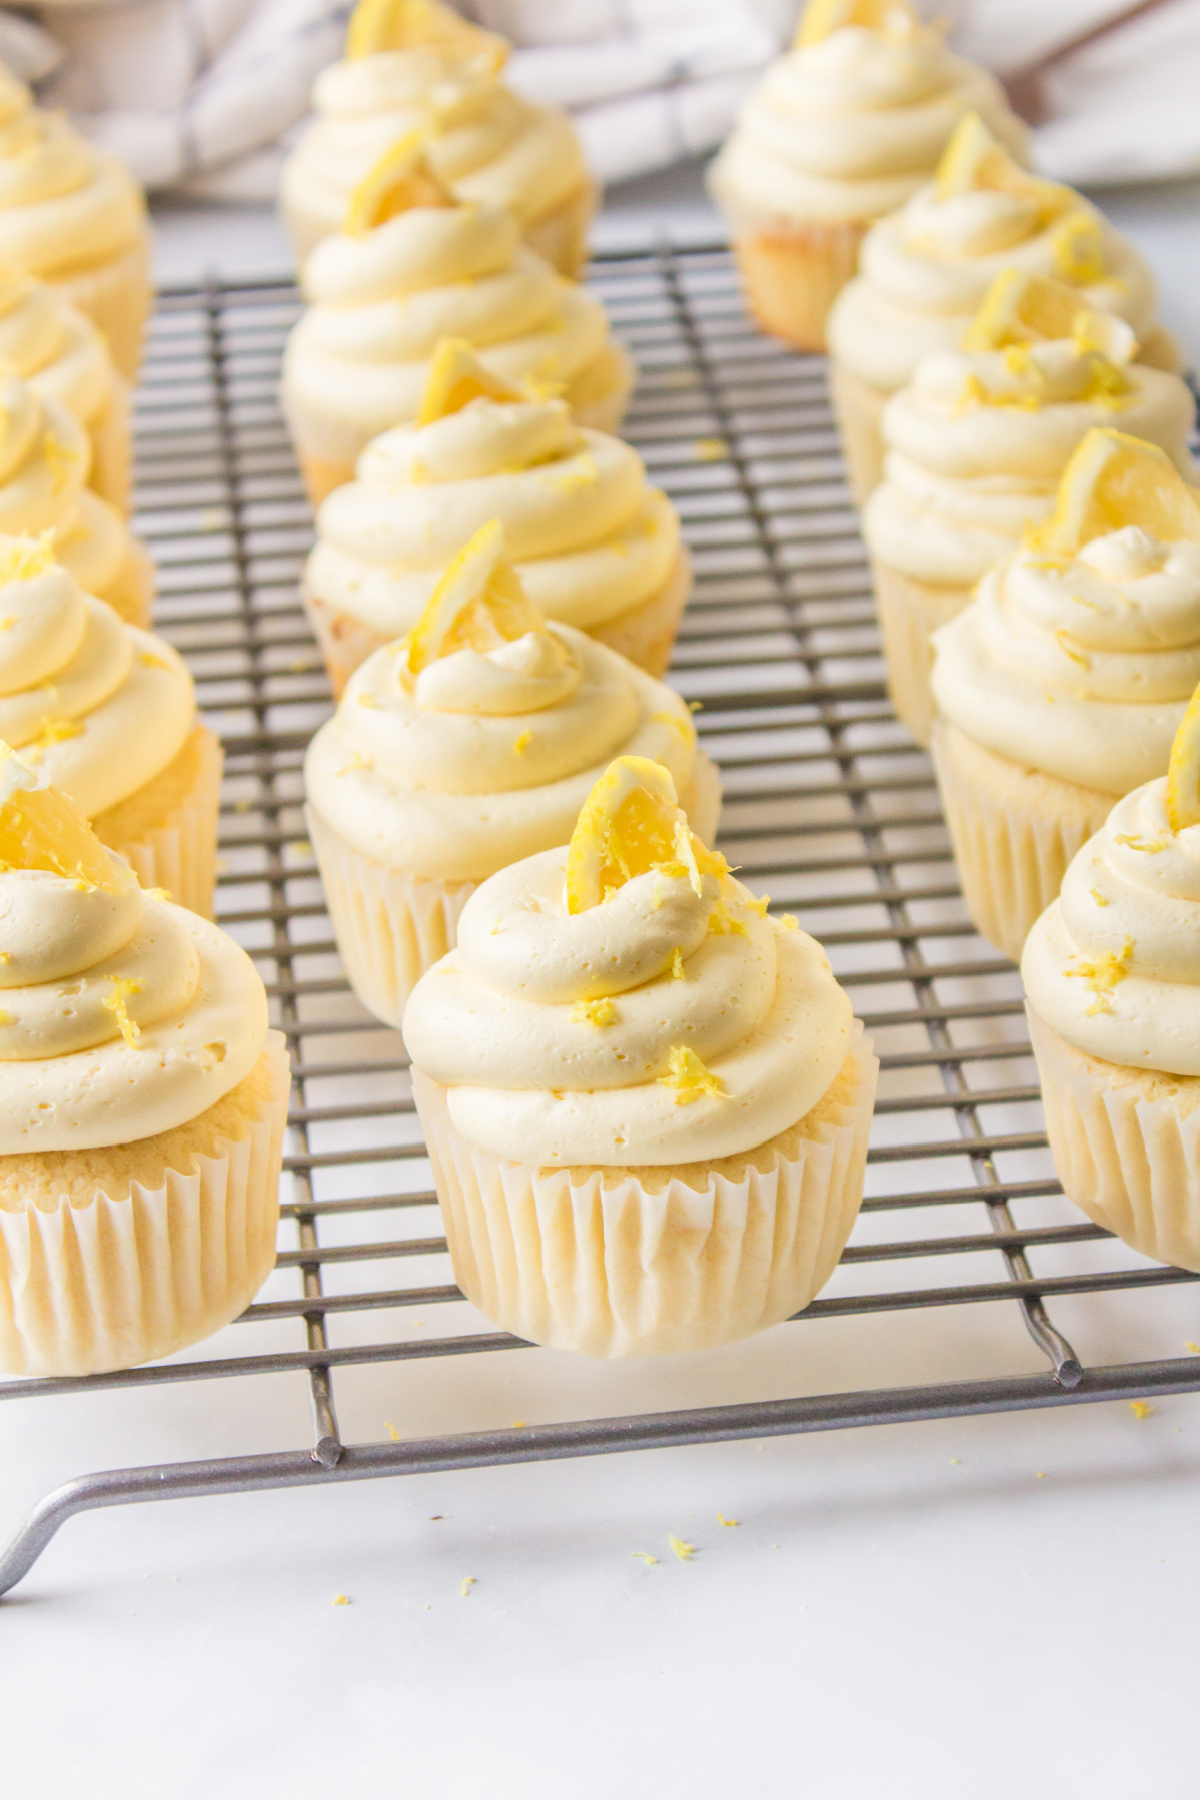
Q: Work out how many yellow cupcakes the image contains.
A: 15